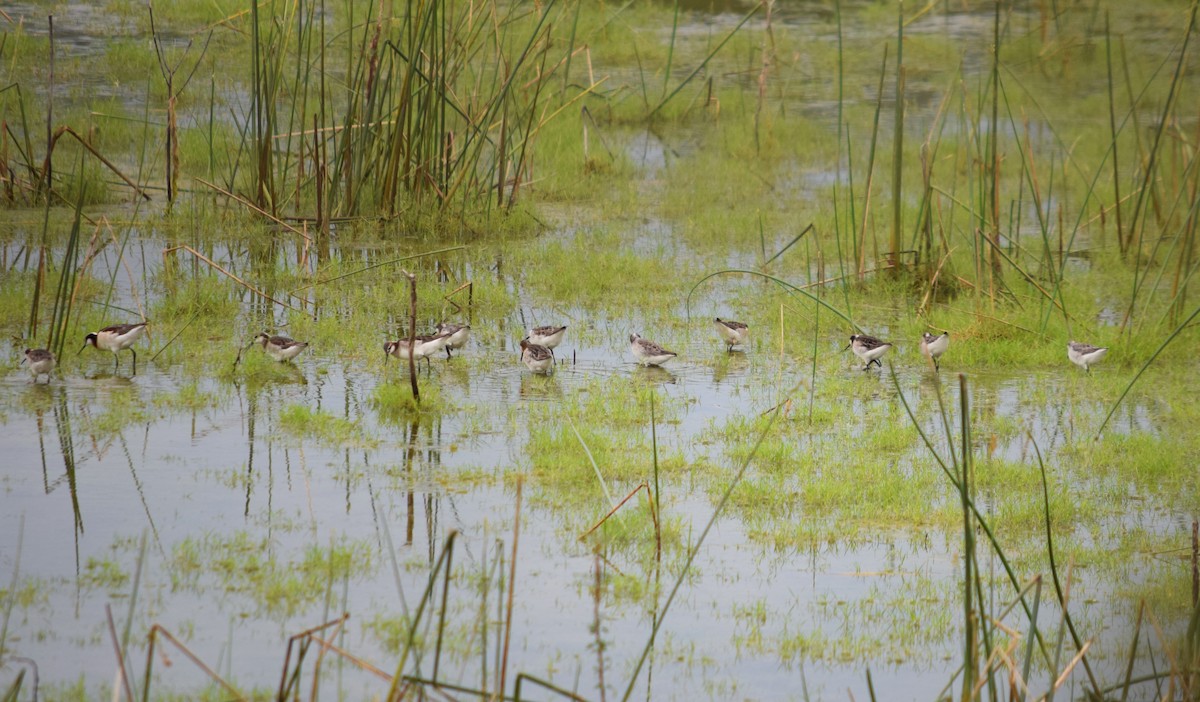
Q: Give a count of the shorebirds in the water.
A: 12